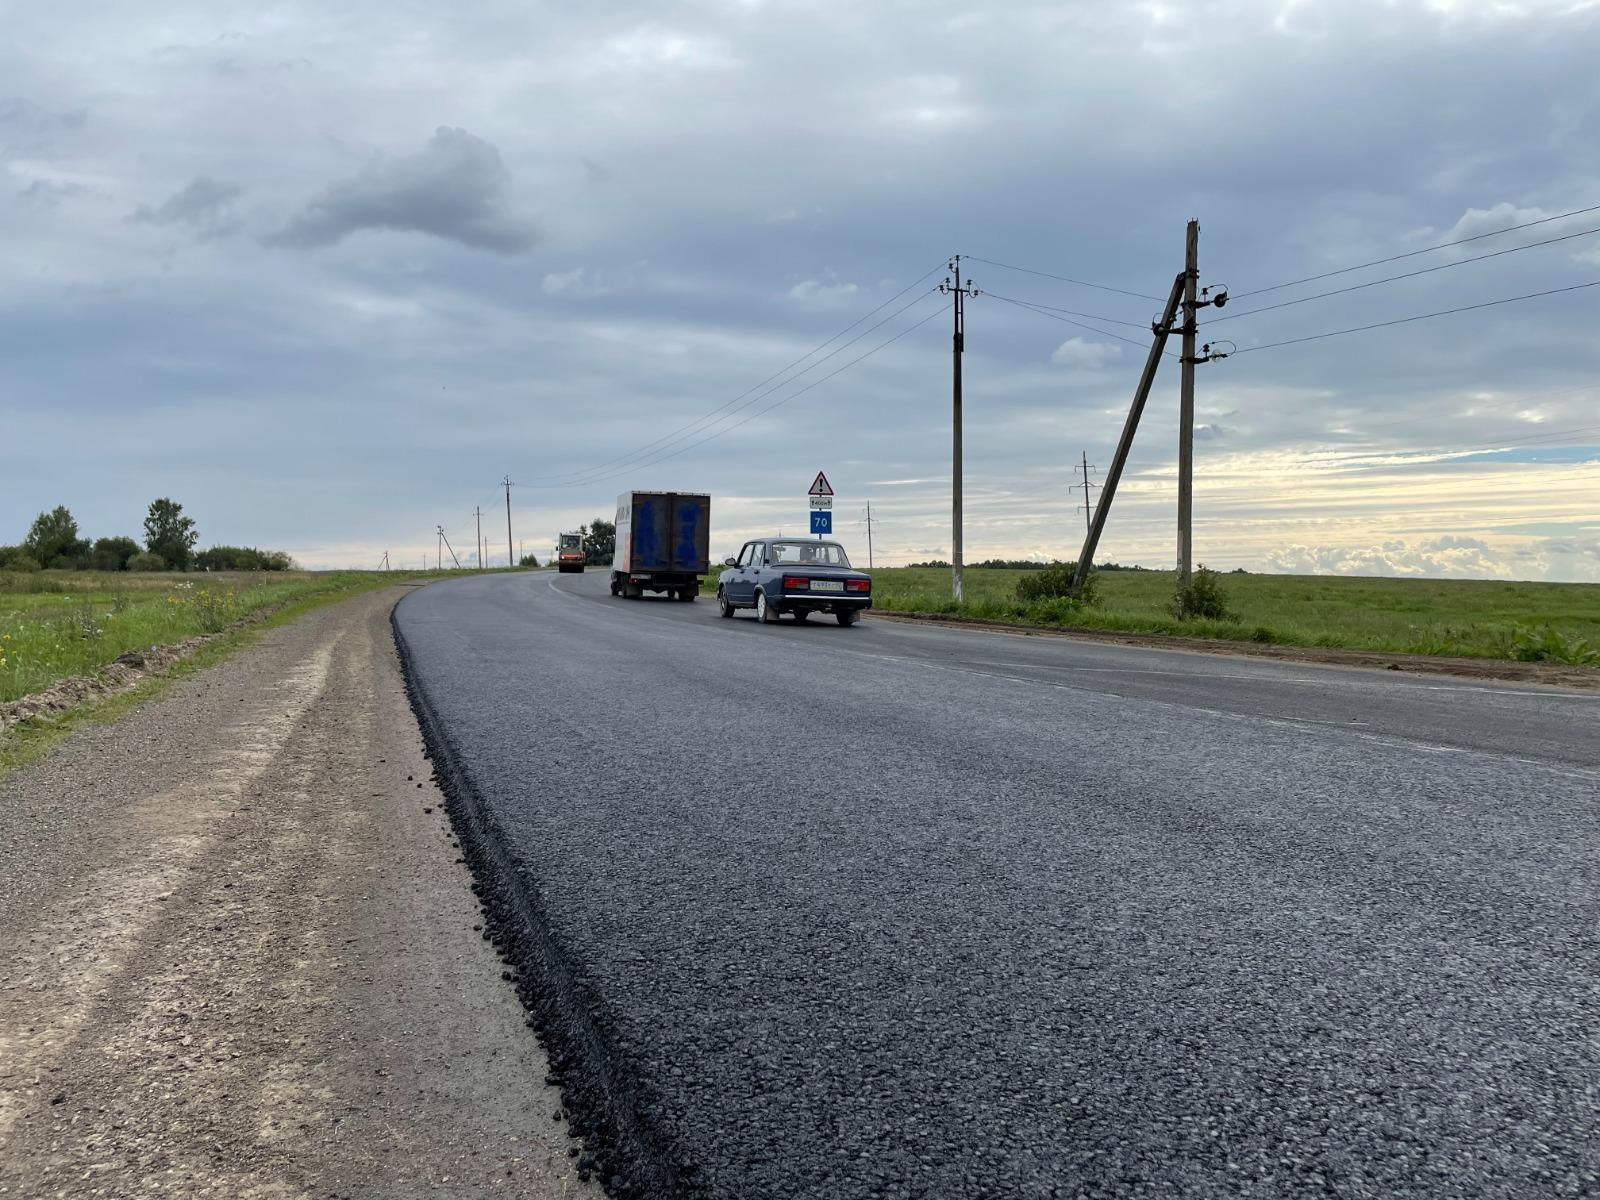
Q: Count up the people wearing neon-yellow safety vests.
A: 0